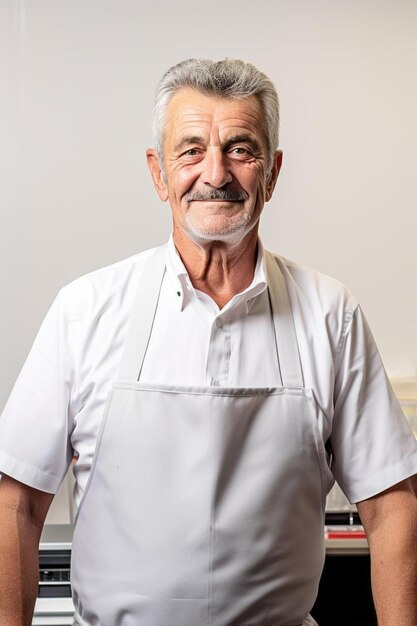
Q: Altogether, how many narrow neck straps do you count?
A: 2